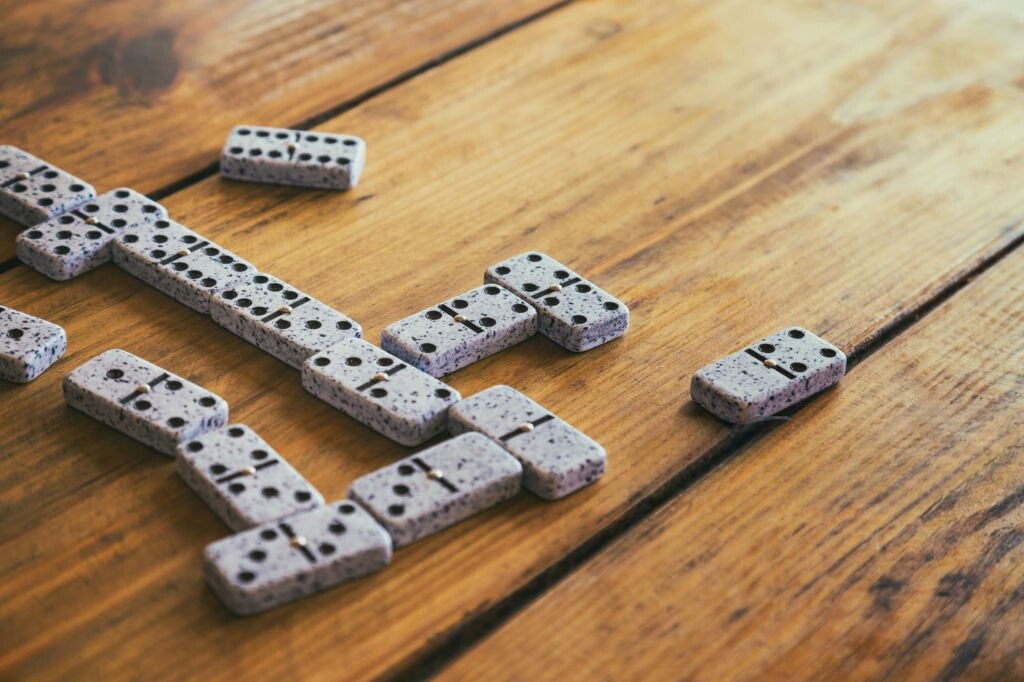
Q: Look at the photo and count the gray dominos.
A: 15